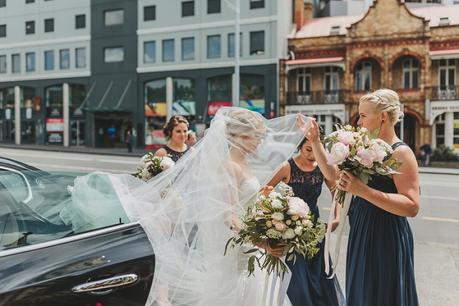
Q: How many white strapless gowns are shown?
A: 1